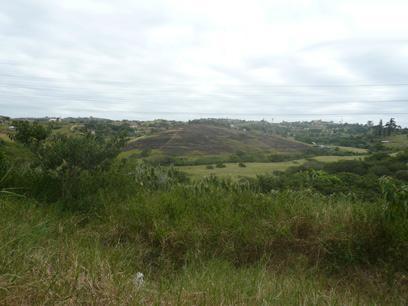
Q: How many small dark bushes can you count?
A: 3